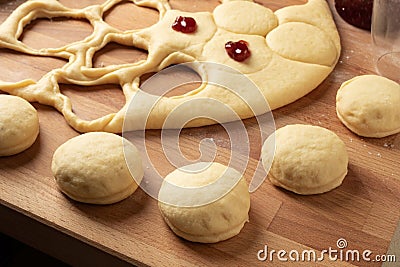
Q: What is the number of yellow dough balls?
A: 5